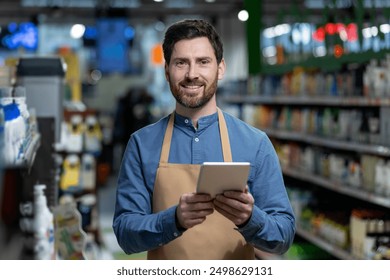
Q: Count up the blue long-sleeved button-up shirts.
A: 1